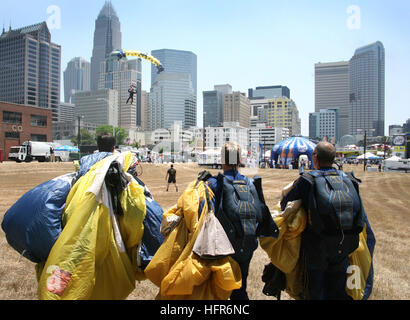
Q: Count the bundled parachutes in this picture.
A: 3